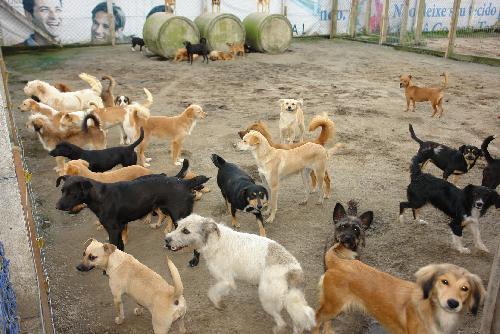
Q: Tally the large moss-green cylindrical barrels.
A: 3